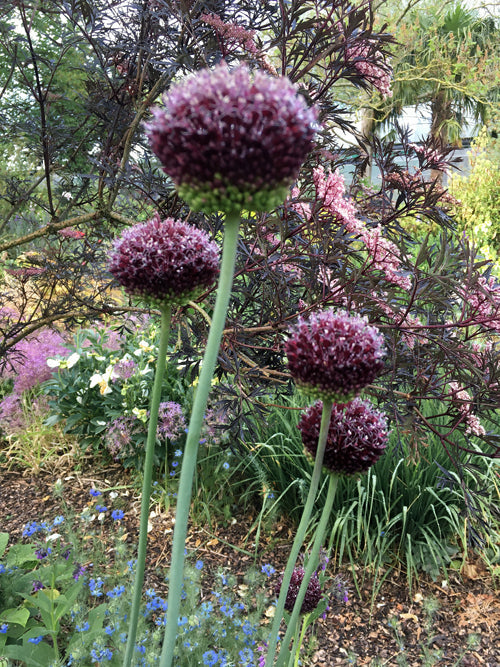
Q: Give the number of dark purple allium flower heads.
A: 5